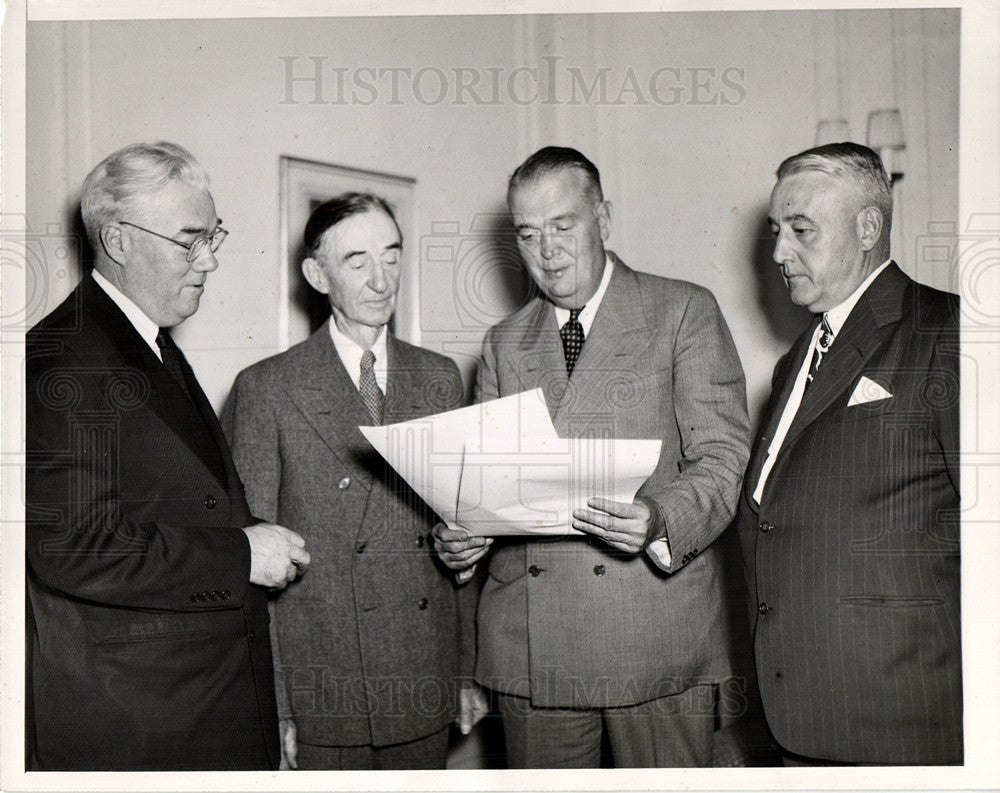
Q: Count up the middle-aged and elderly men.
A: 4